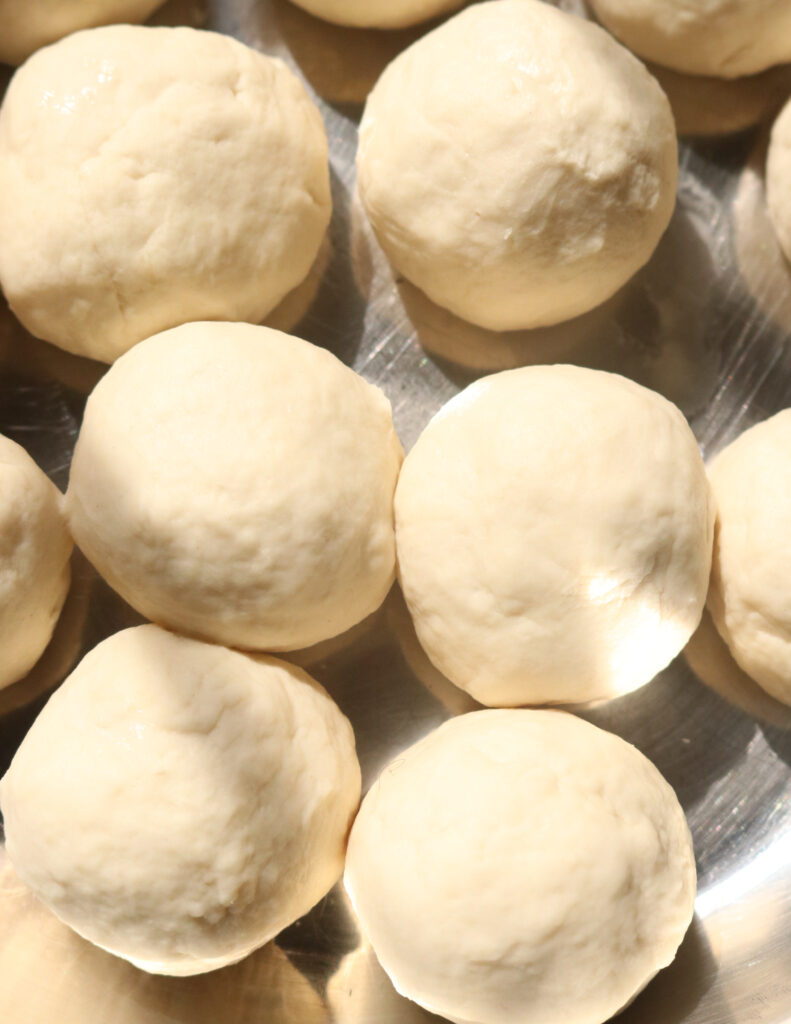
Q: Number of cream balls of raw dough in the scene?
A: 12